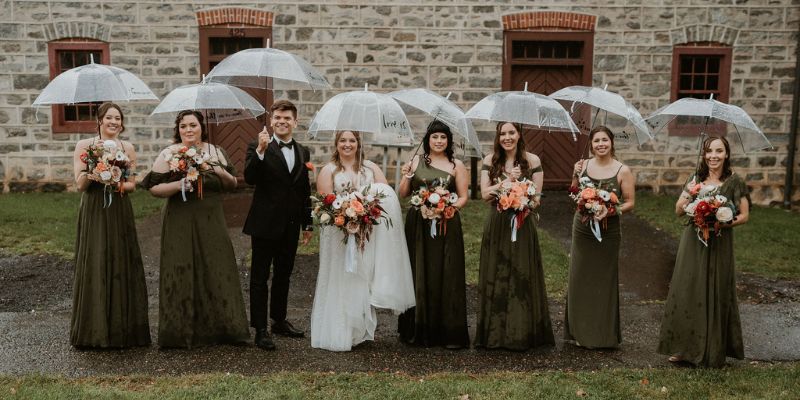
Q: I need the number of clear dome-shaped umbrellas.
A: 8